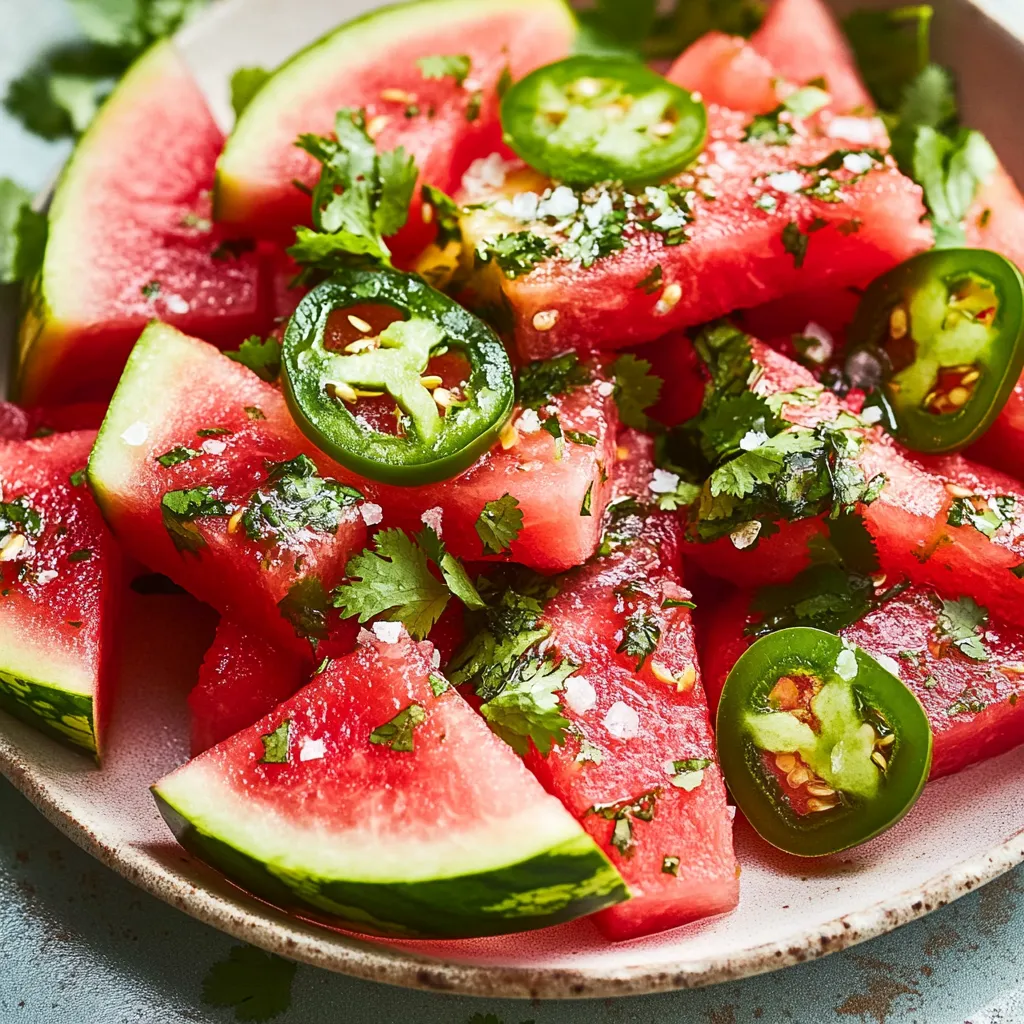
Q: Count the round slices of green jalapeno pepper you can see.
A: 4